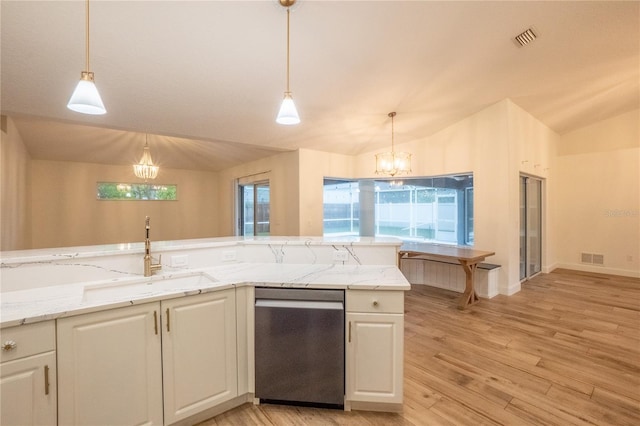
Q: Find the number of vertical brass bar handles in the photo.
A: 4